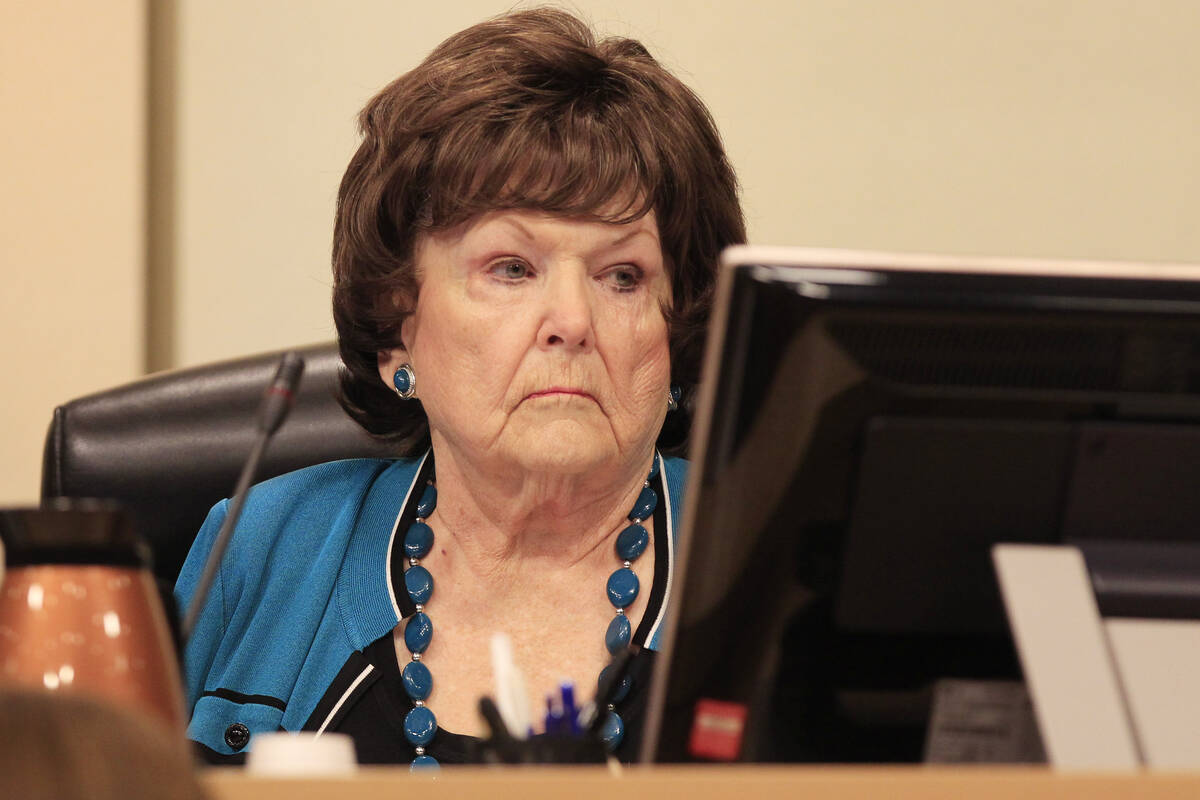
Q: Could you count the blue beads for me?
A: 14